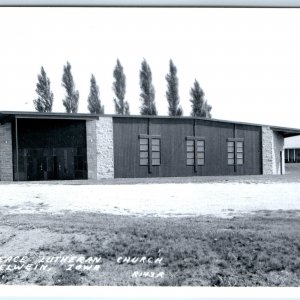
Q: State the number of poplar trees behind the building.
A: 7